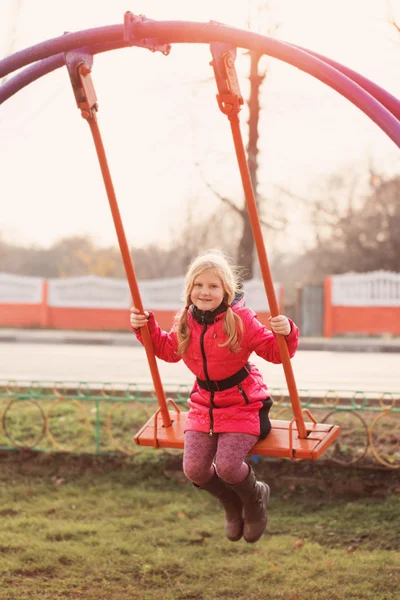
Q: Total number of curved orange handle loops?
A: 2